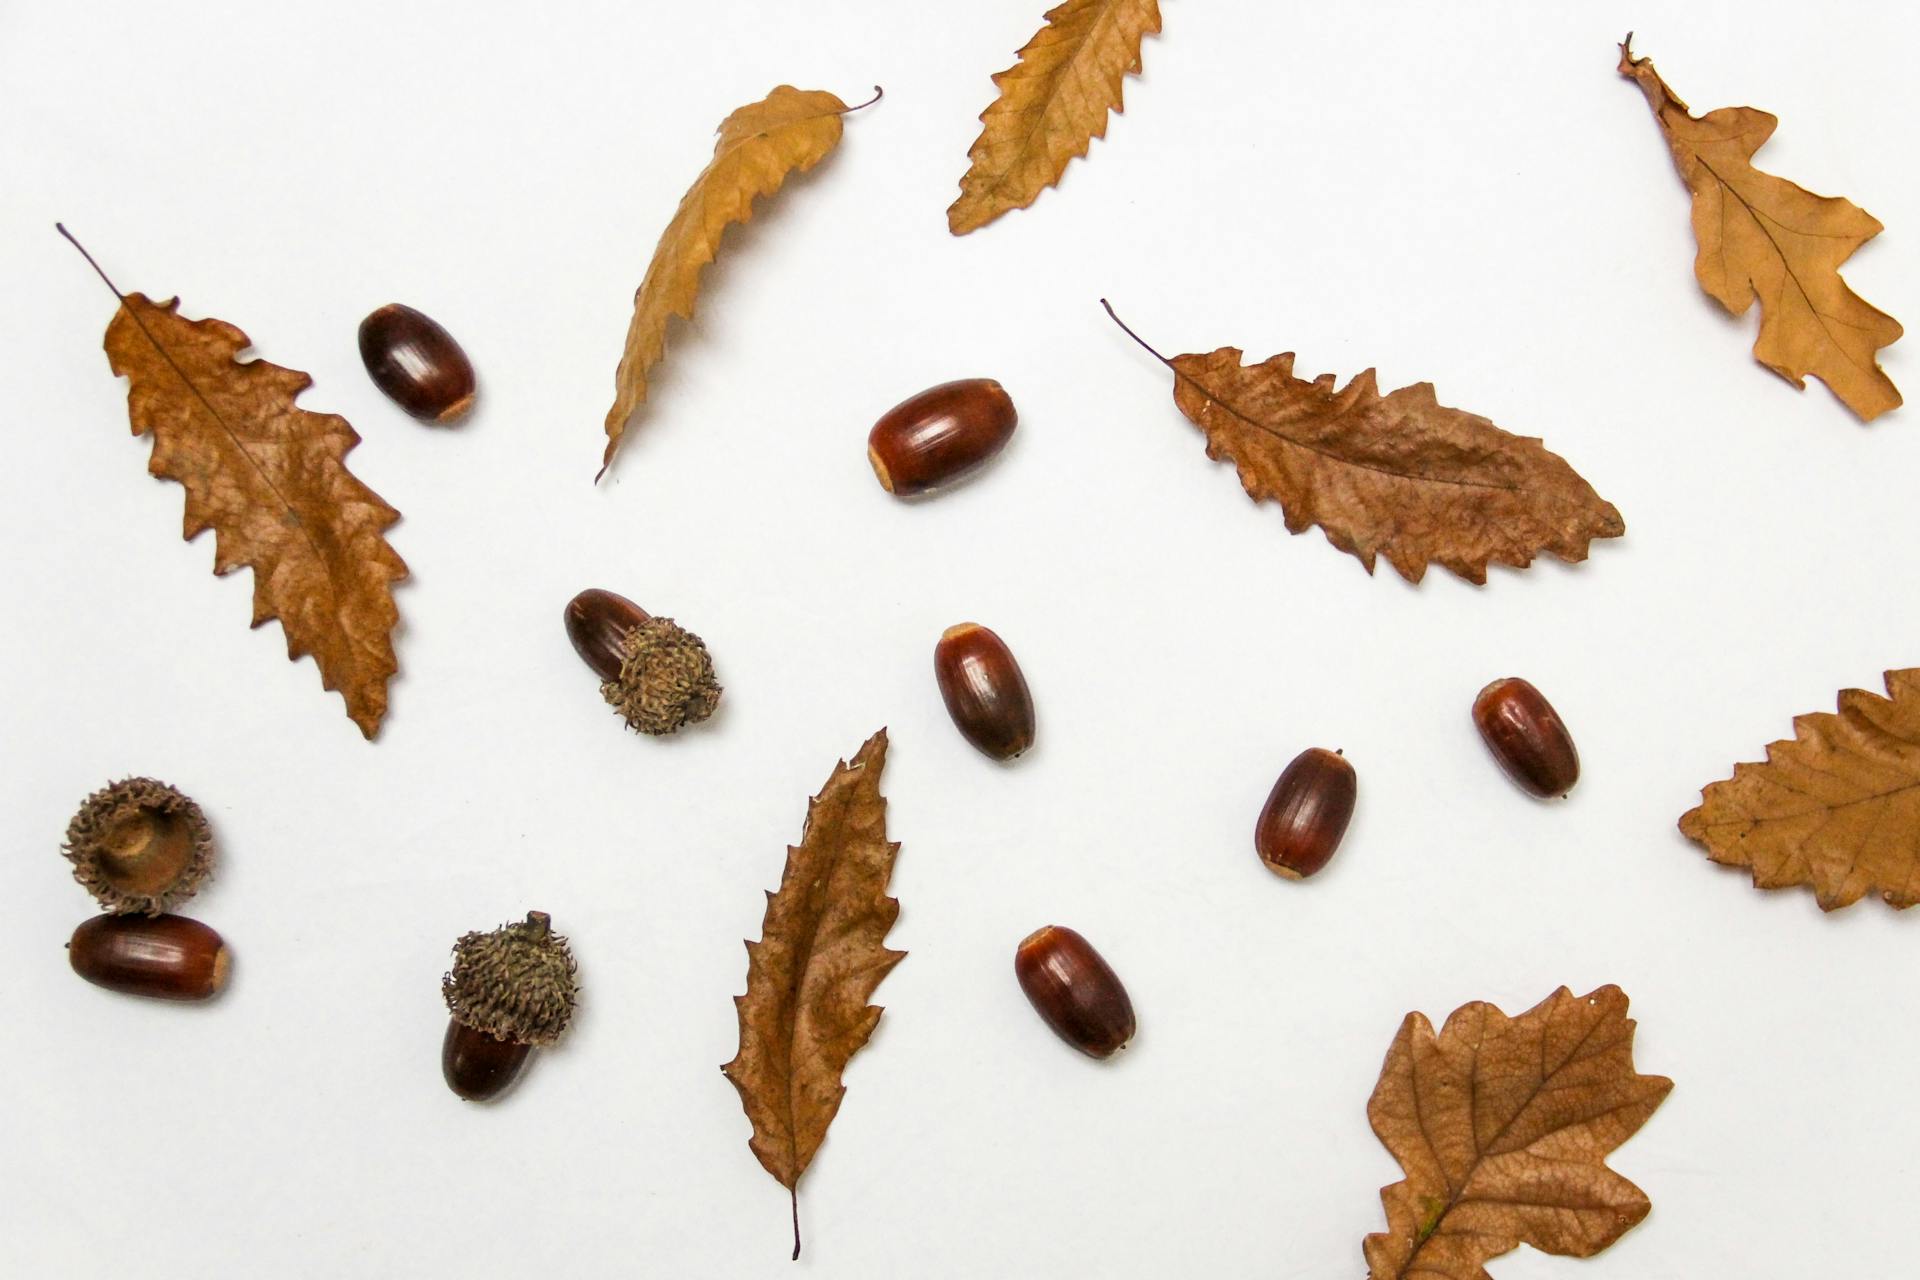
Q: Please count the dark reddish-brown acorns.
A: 9